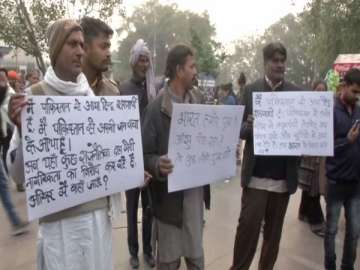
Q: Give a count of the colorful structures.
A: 1